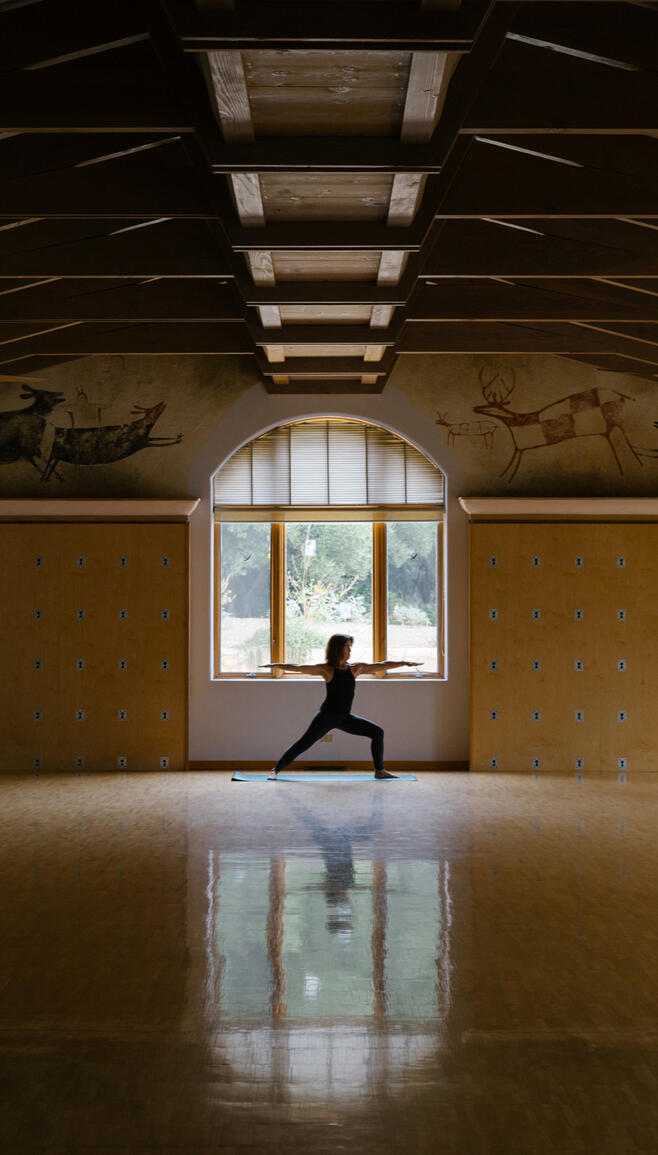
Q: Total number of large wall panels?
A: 2